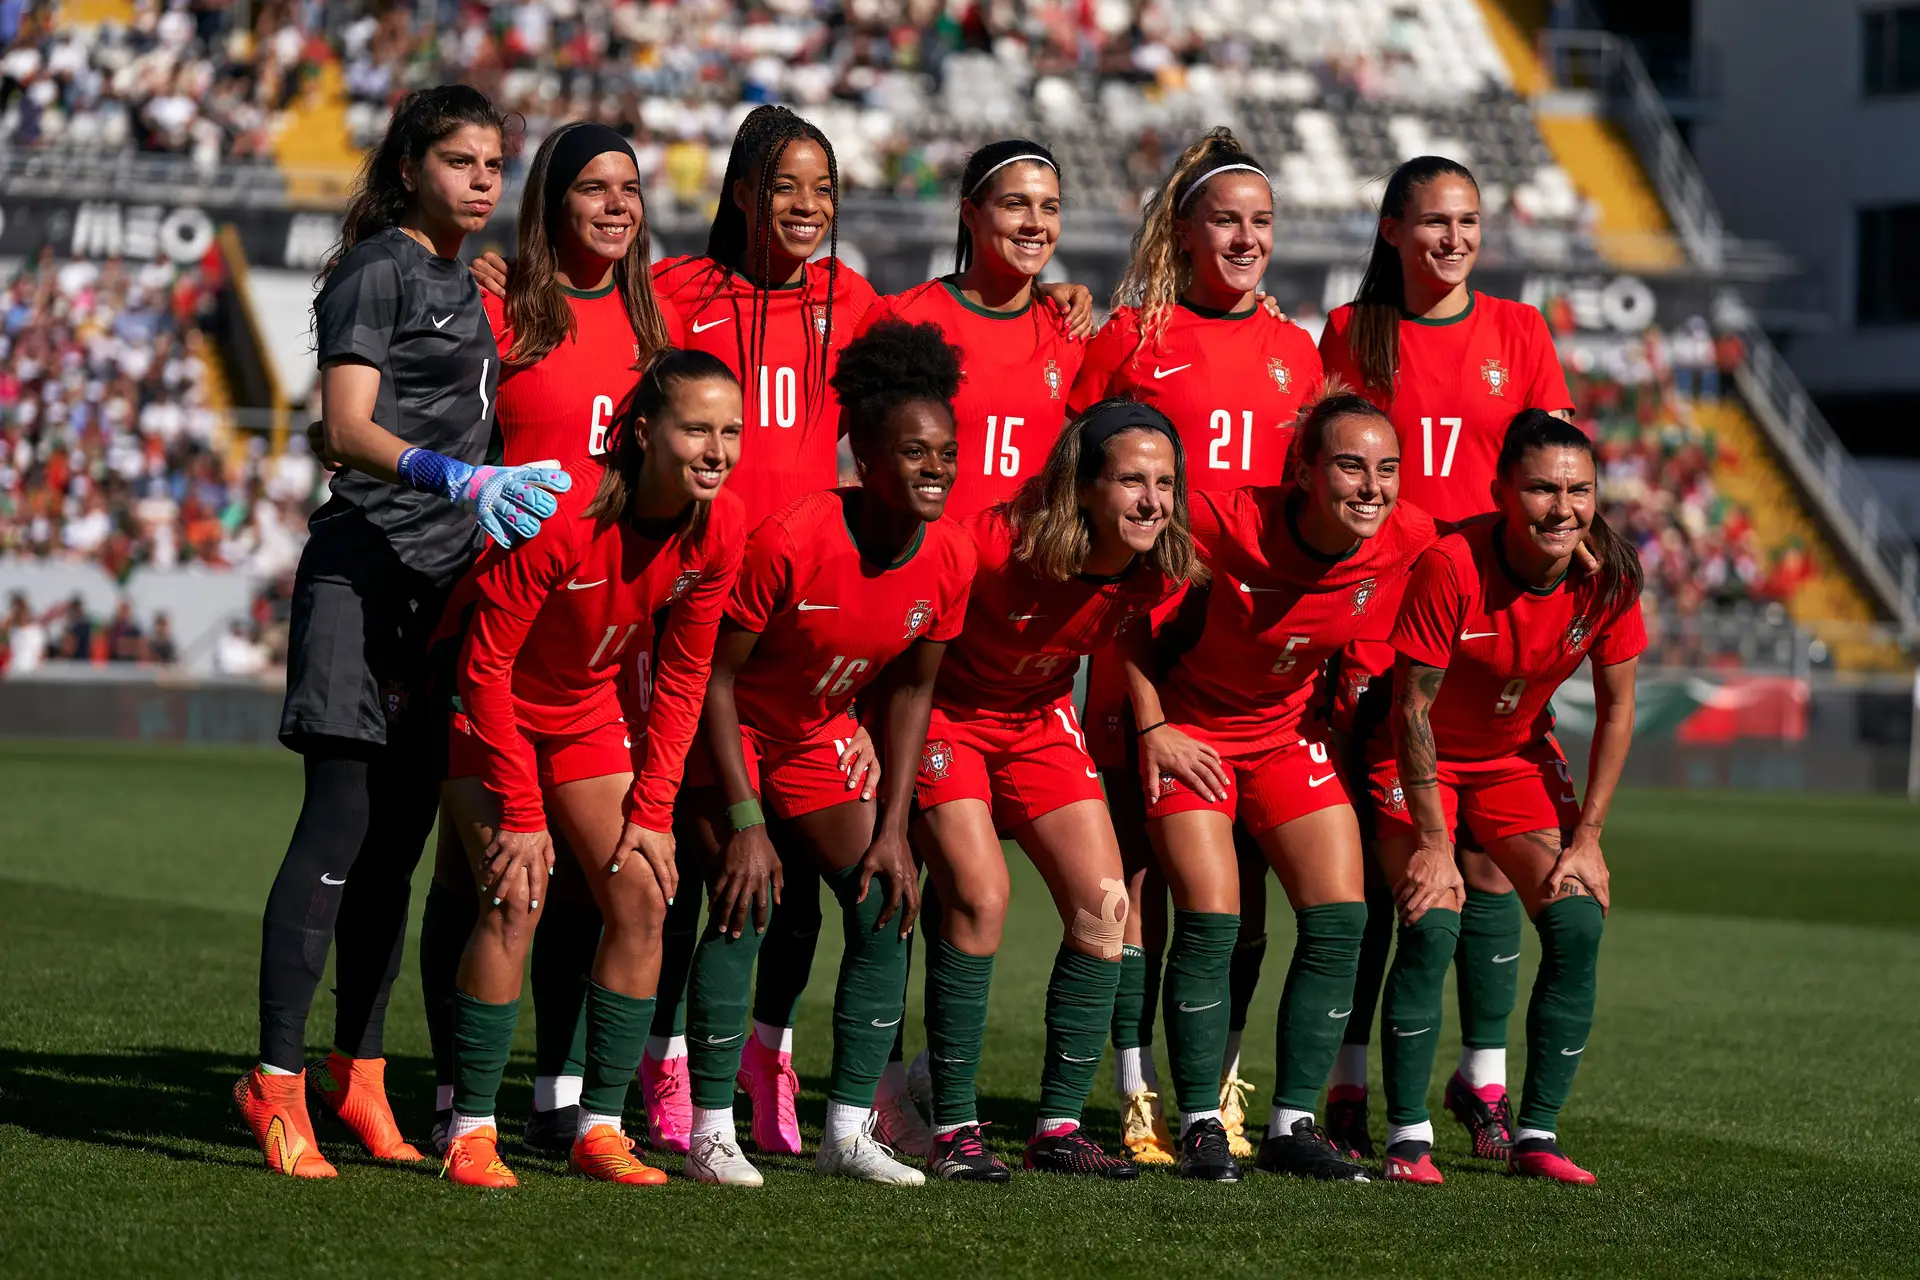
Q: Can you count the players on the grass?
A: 11